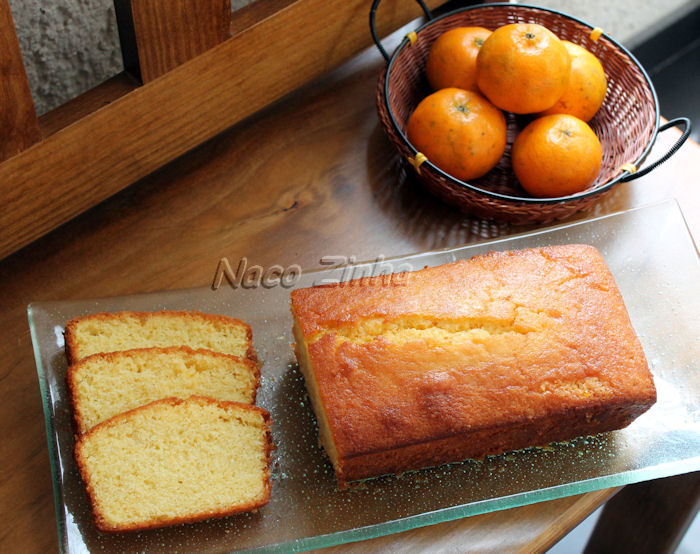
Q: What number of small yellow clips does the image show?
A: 4